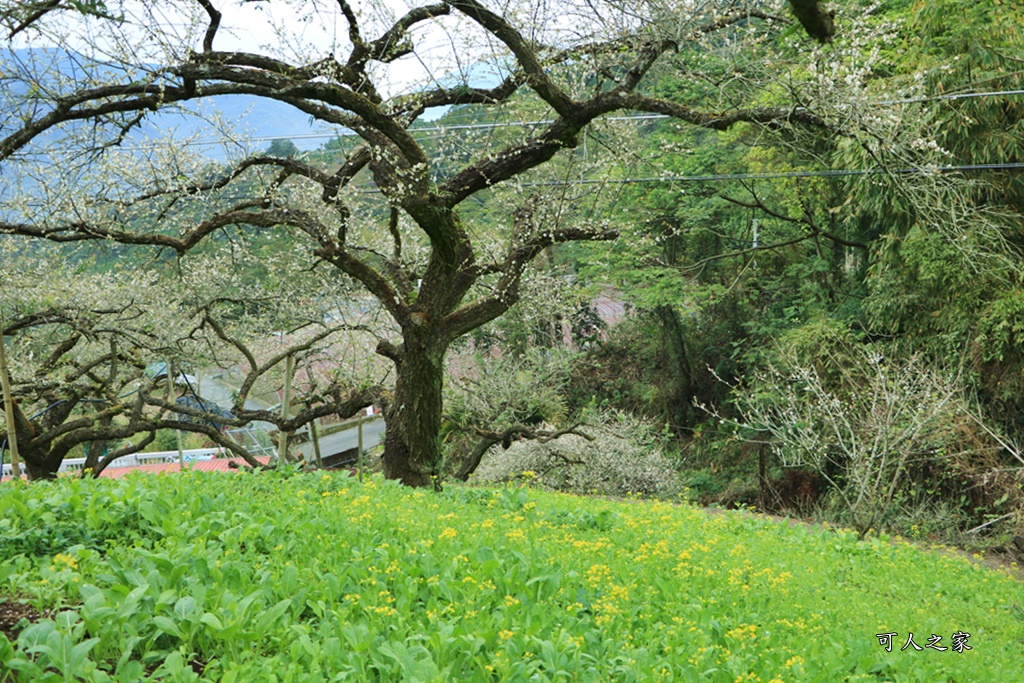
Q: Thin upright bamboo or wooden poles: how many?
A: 5